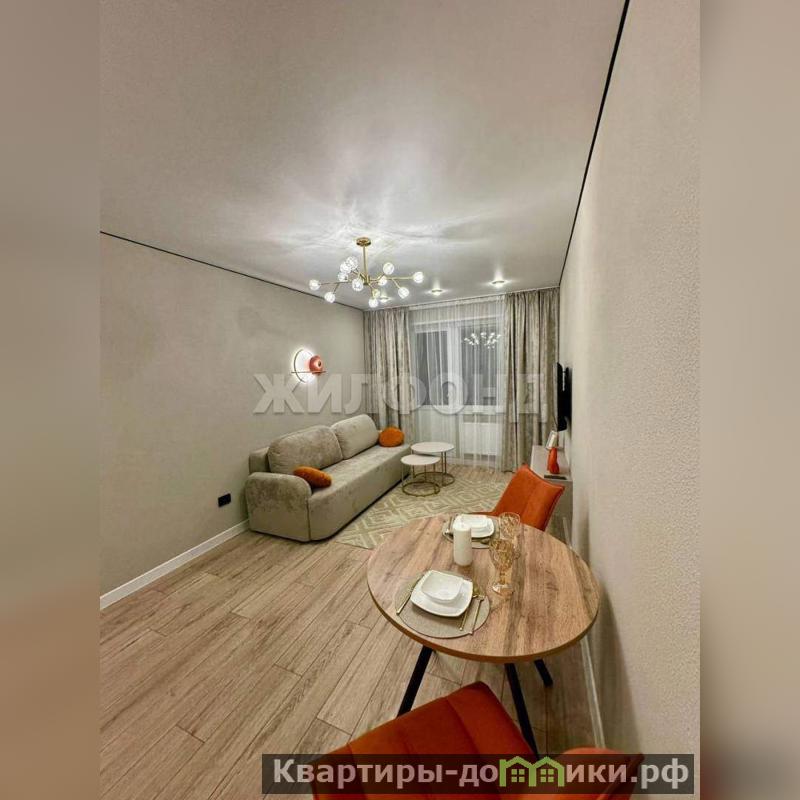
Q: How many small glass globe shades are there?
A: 12